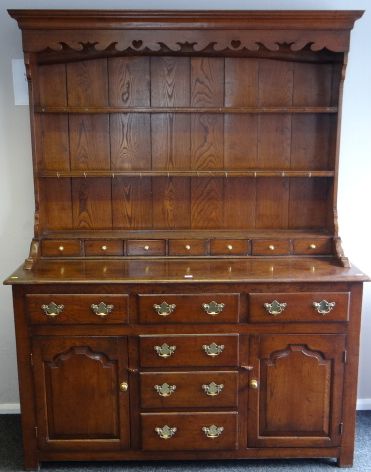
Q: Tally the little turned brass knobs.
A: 9